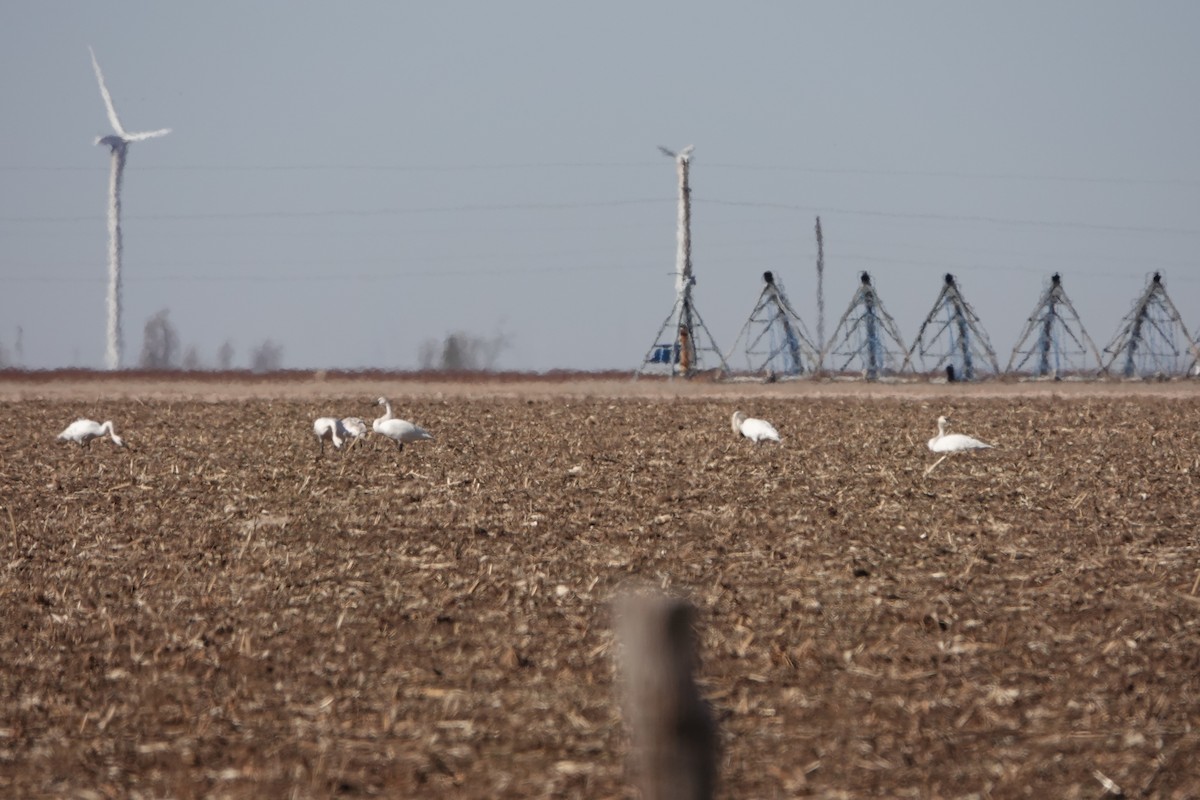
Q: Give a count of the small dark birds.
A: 0